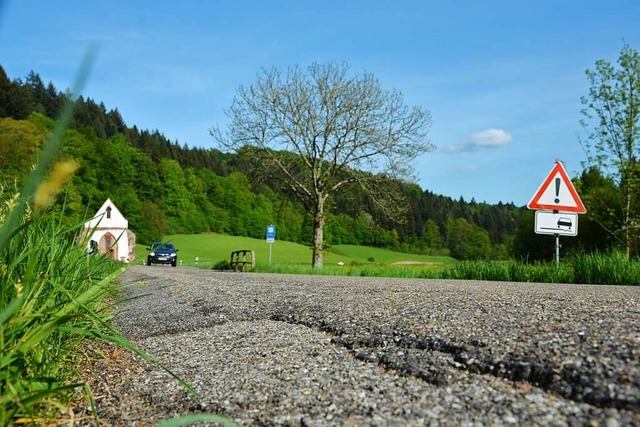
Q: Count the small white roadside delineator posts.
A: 3